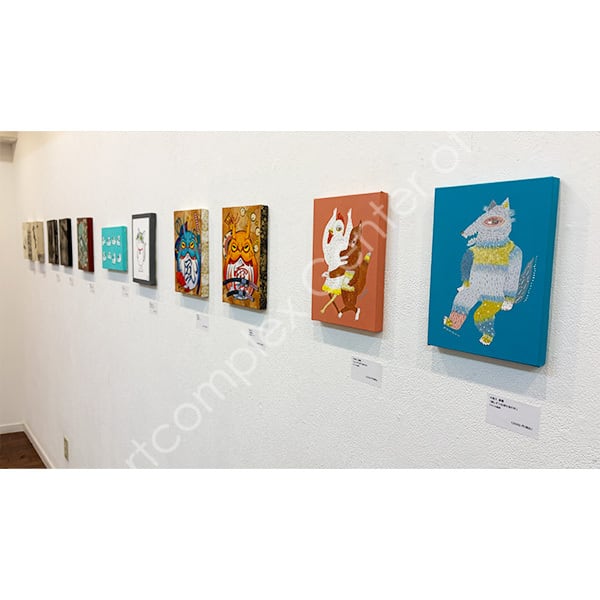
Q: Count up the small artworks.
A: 11